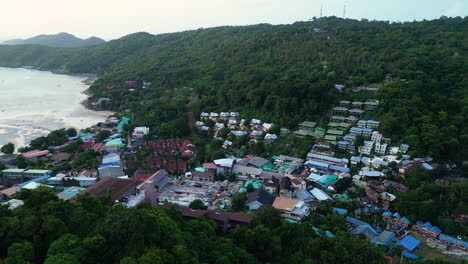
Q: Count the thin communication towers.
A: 2